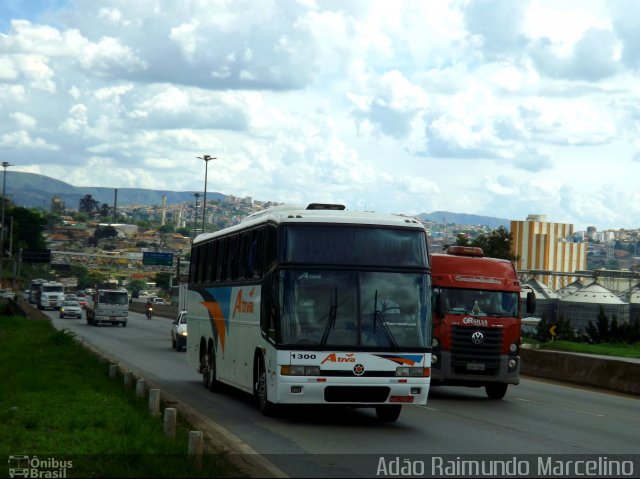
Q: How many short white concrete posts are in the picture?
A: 6